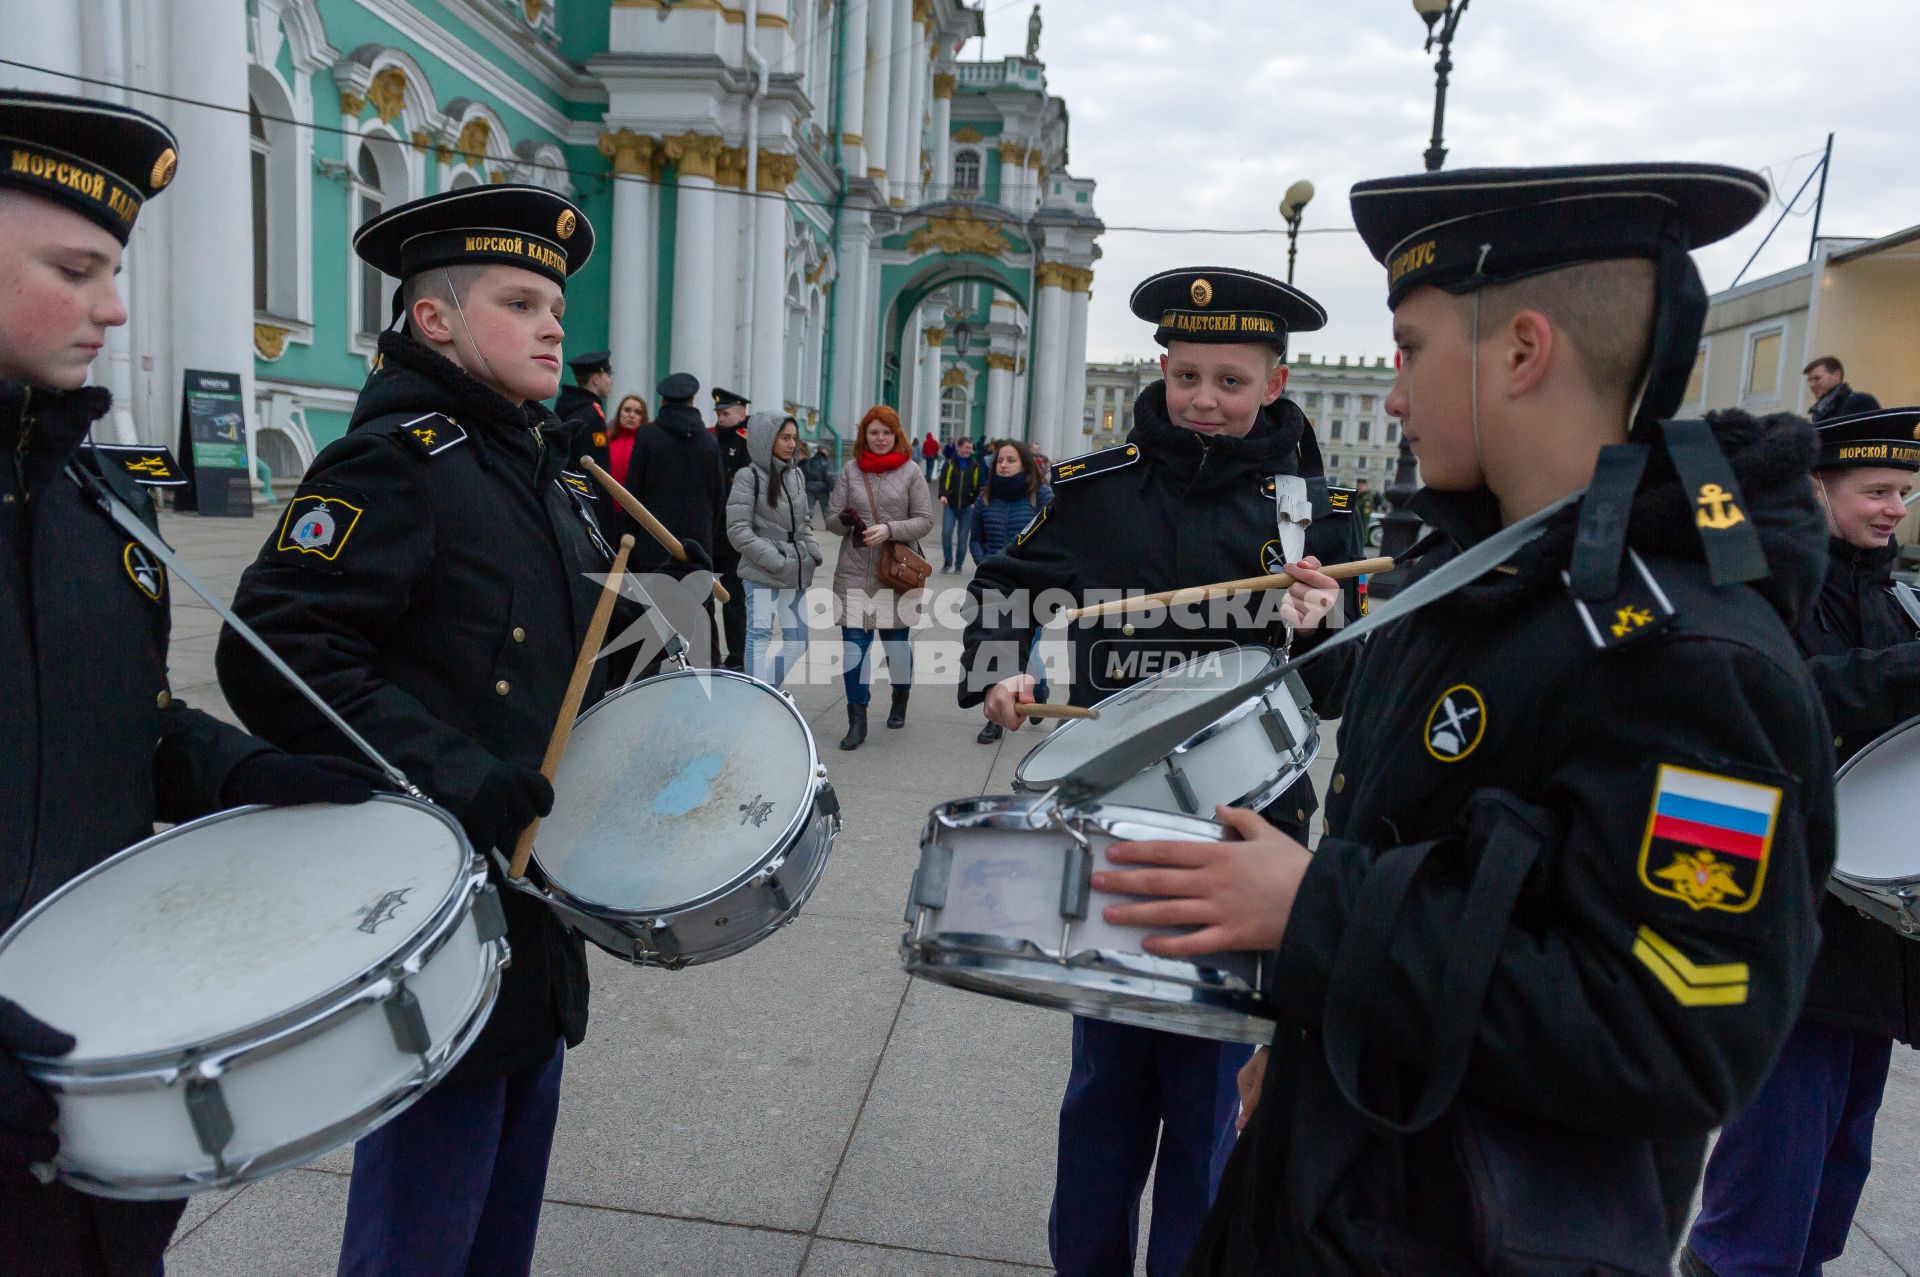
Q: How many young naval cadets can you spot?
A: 5